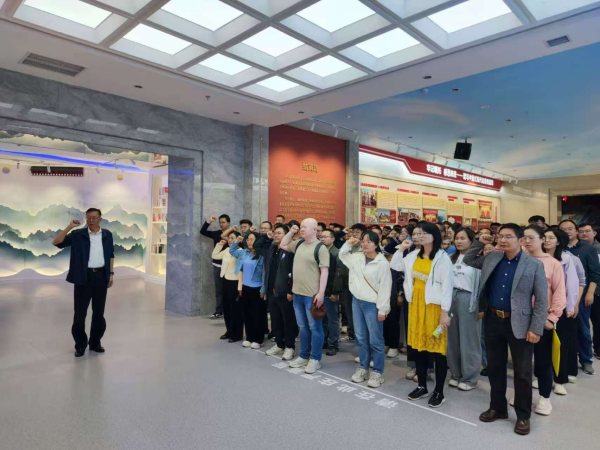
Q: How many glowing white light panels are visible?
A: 10